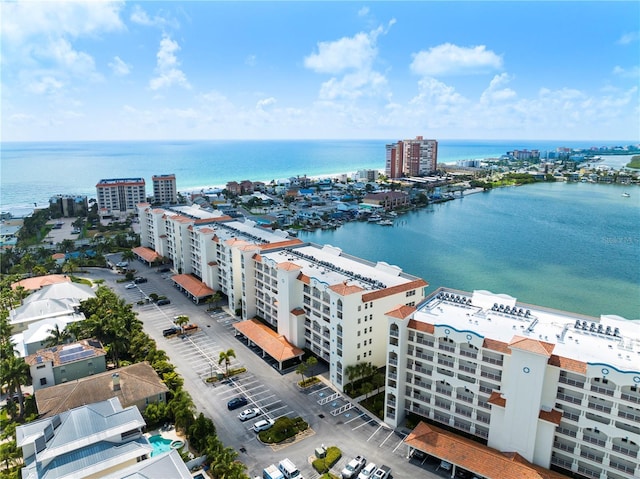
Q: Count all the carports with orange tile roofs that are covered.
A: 4